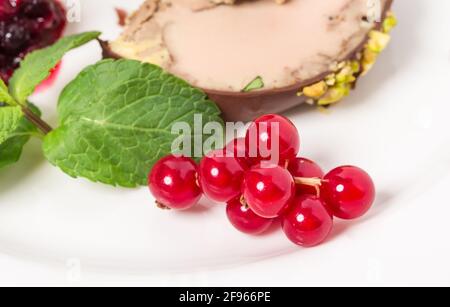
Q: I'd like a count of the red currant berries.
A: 9